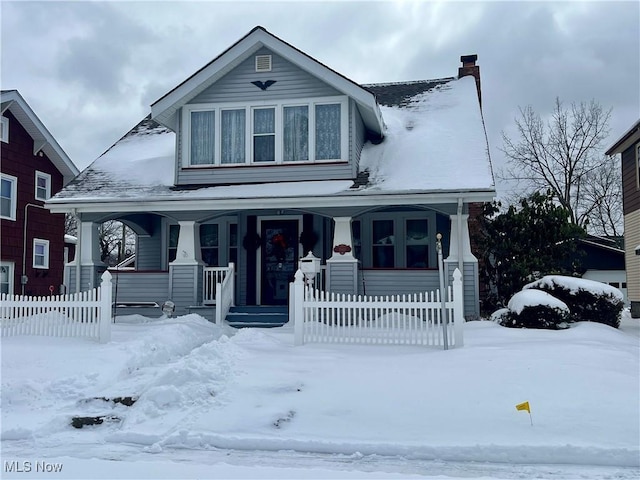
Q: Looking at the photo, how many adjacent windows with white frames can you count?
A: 5